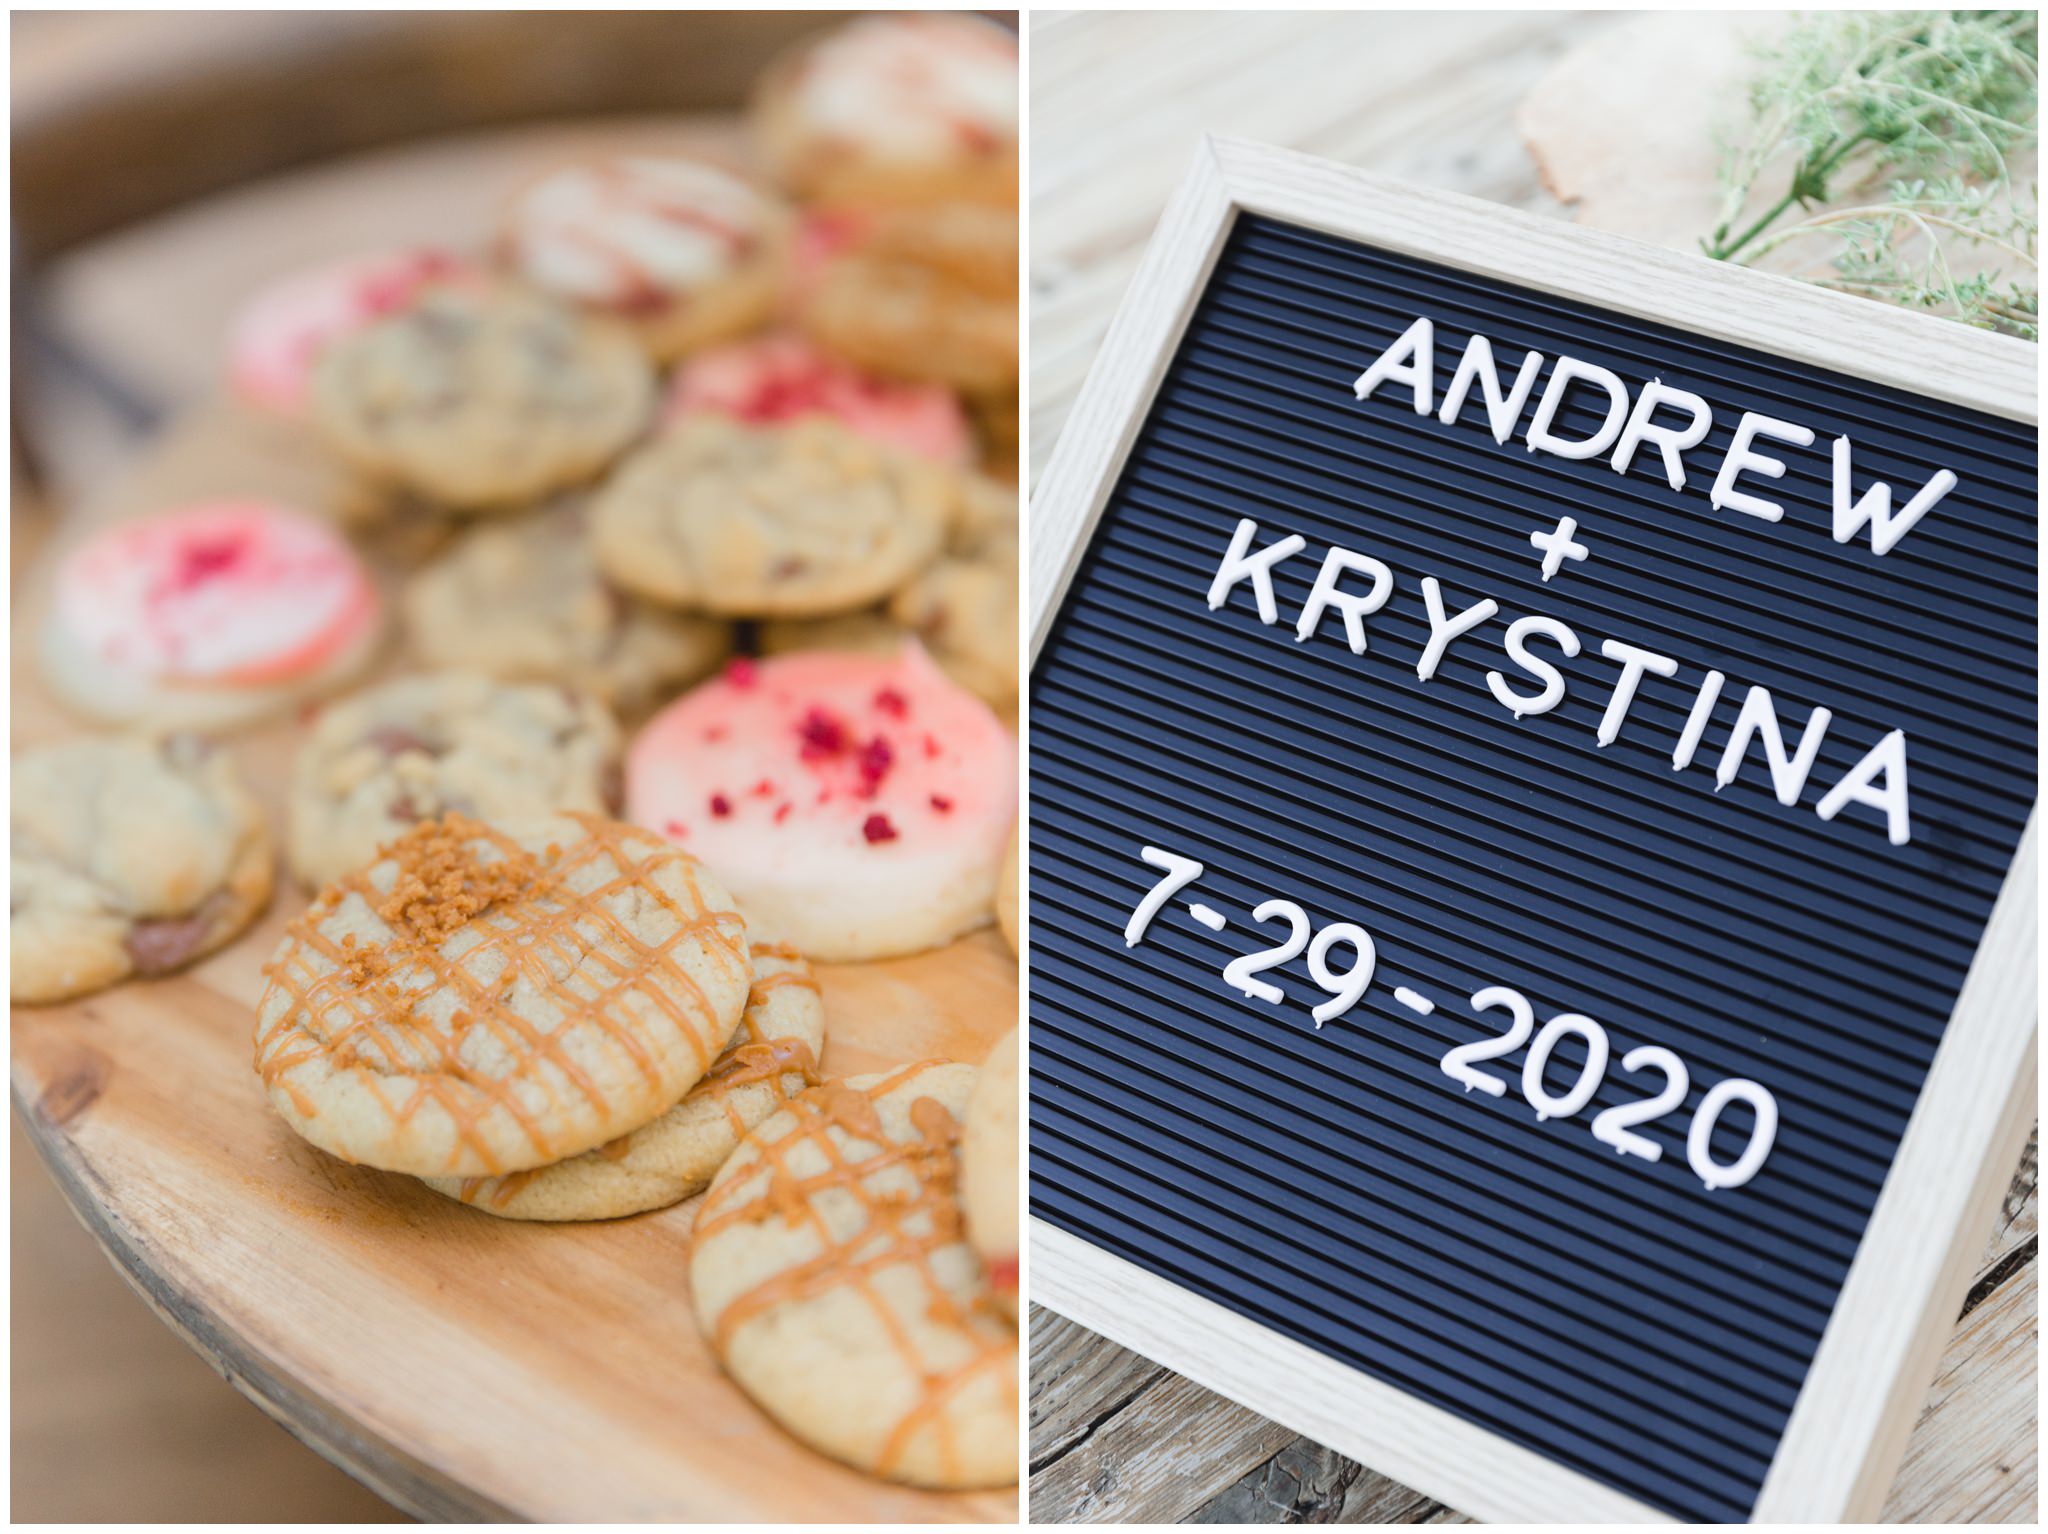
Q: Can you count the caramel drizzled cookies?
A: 3